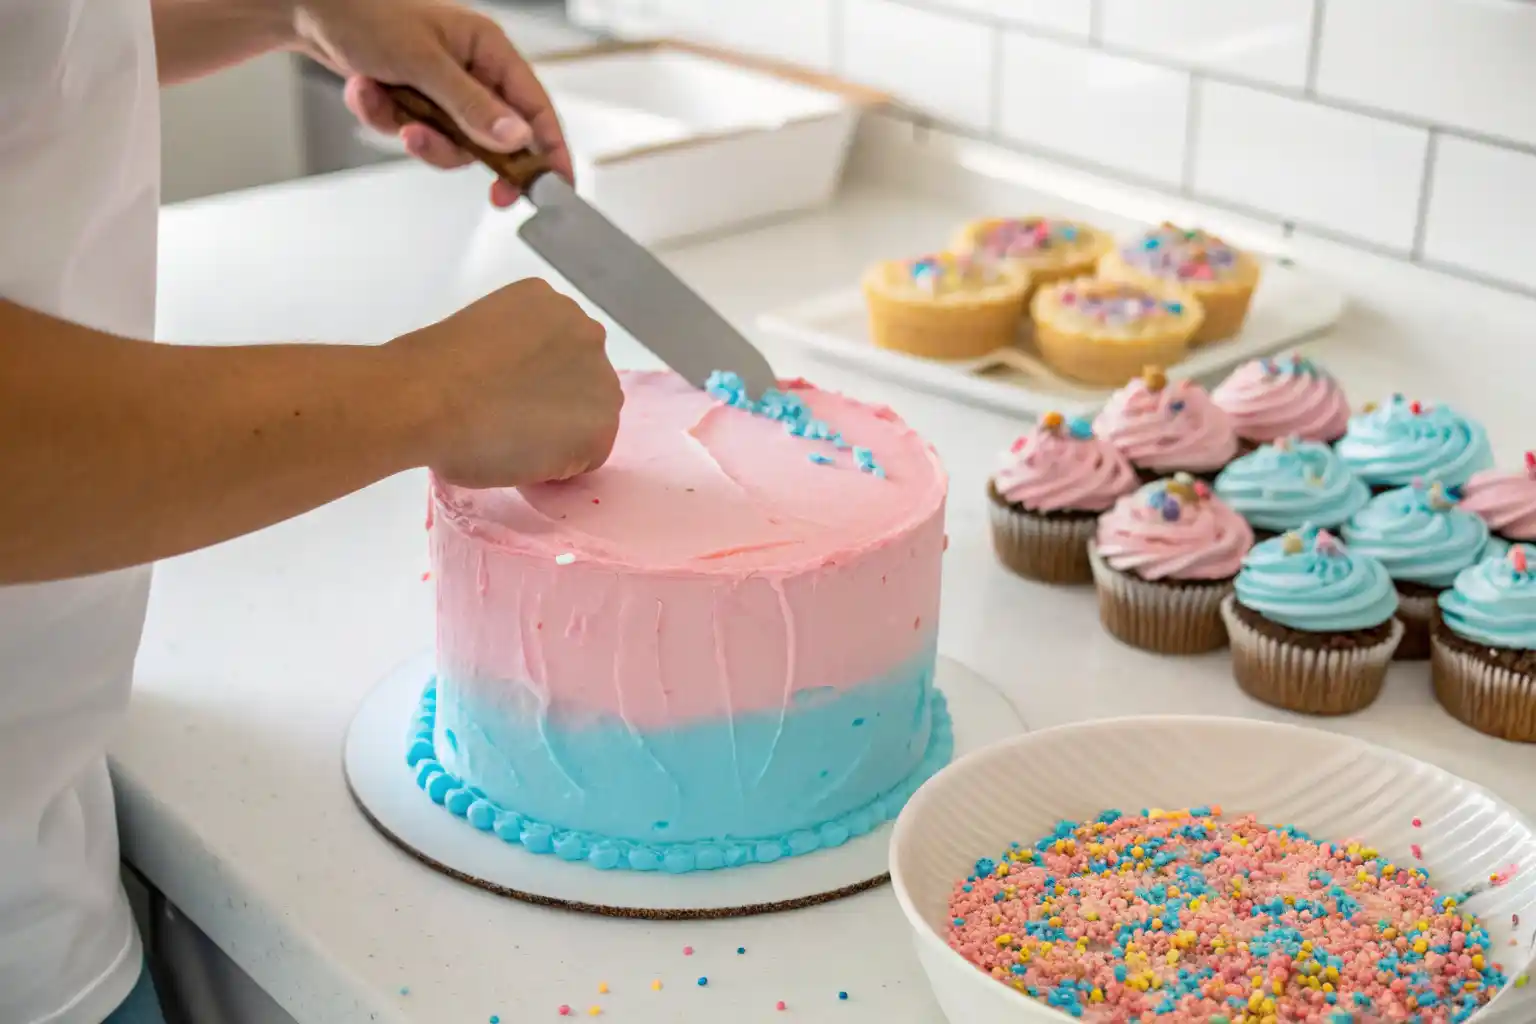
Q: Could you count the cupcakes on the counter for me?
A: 10